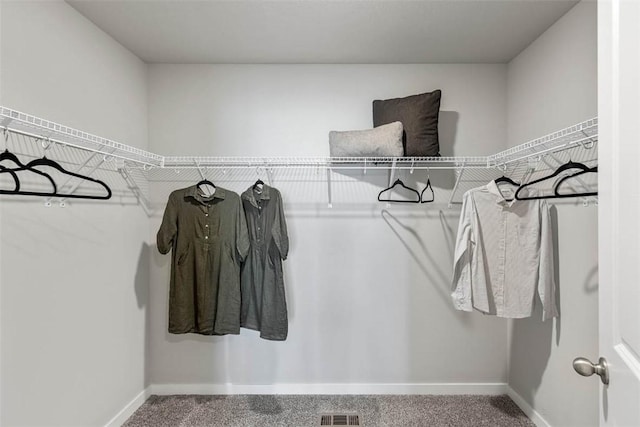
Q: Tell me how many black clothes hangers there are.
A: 10